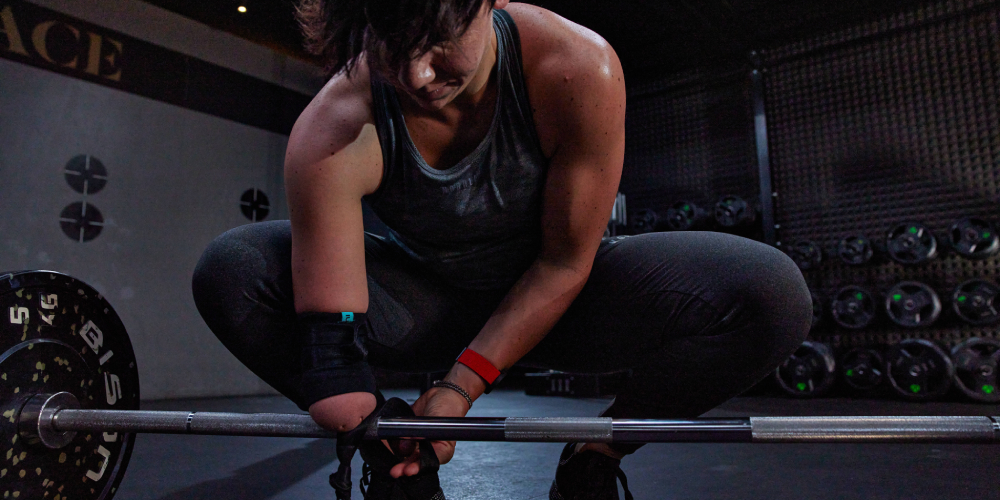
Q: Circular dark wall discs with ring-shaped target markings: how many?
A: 3